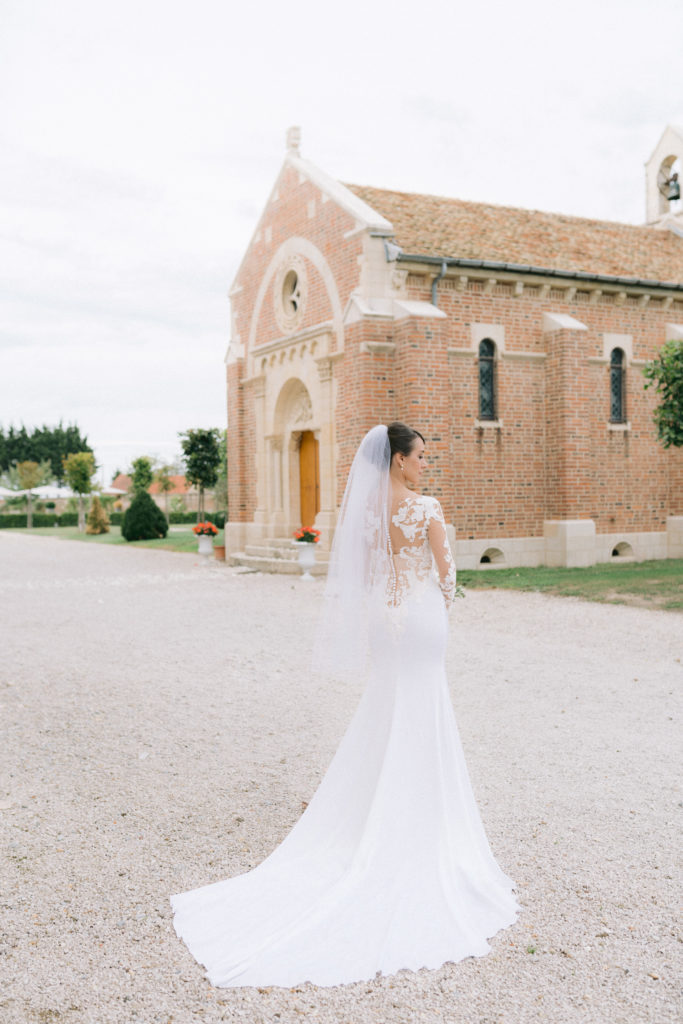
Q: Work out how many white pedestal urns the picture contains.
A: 2